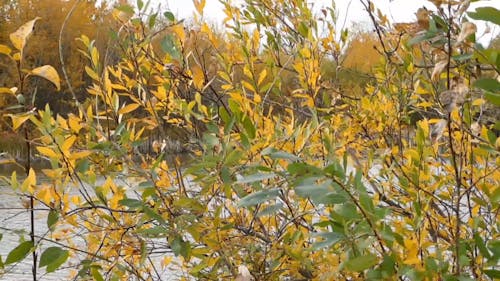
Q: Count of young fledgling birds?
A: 0